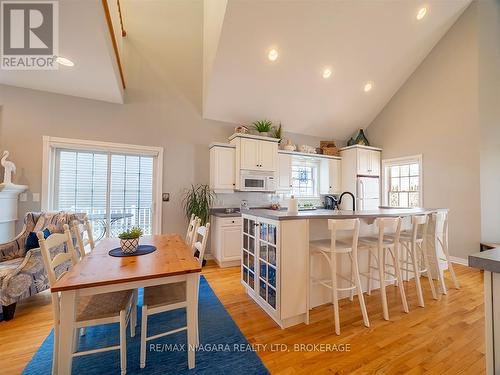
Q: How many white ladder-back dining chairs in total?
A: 4